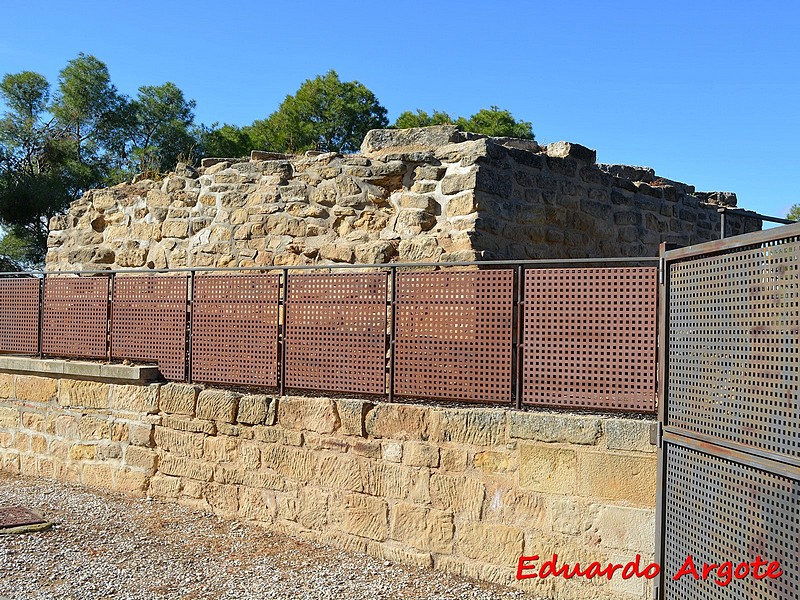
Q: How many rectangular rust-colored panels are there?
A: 7